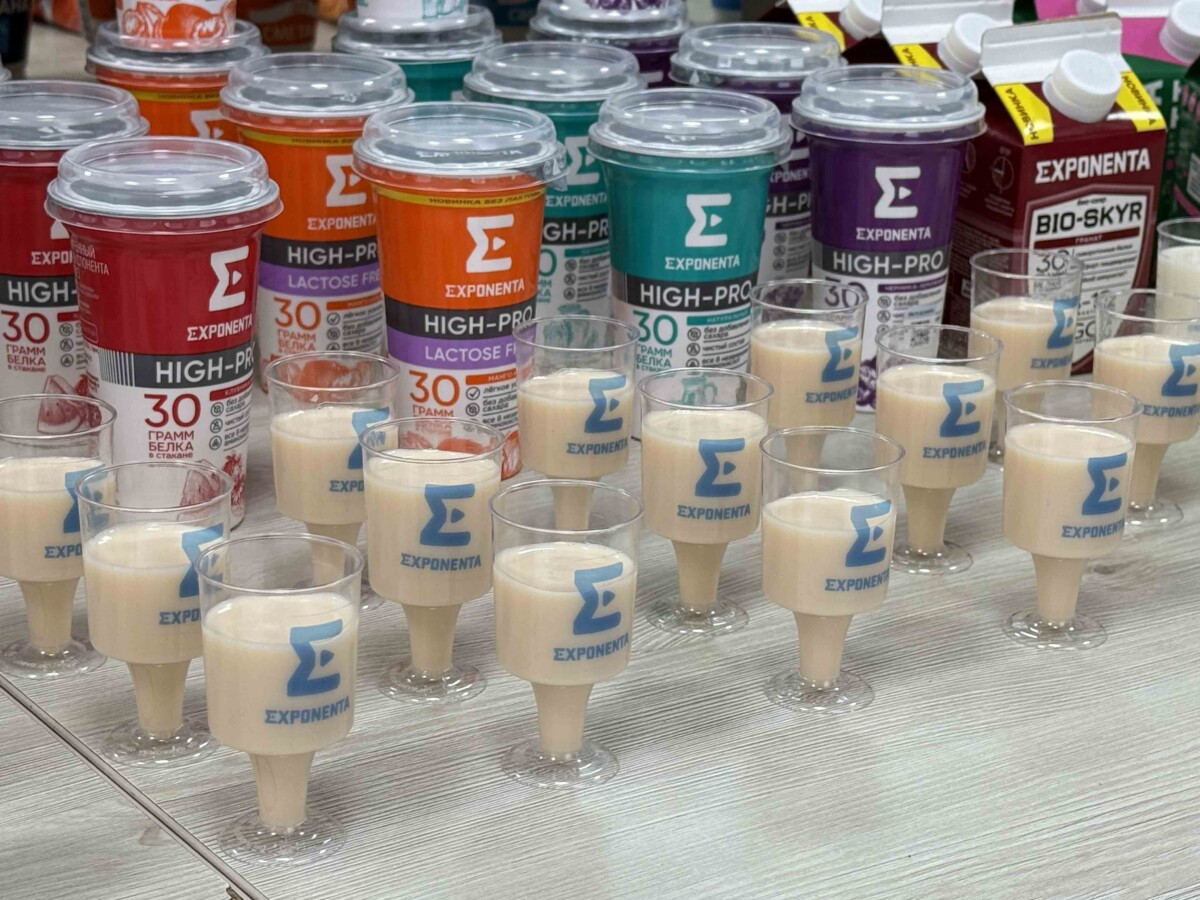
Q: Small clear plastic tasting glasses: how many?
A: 15